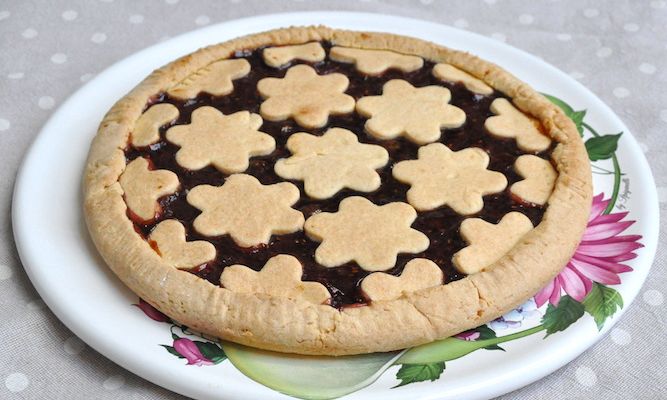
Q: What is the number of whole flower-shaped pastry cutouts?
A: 7